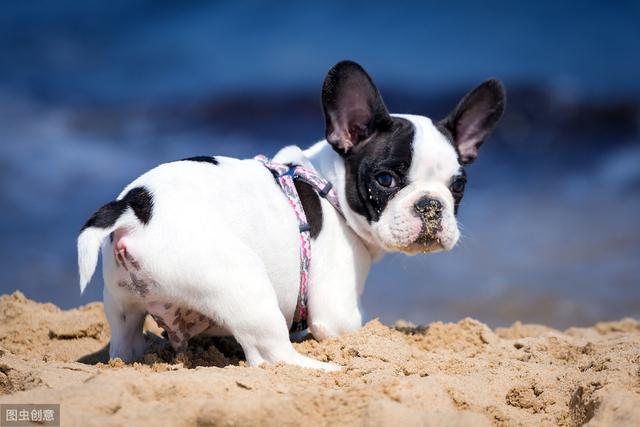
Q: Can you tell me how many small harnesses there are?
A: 1